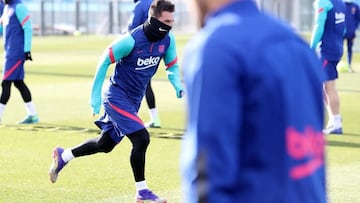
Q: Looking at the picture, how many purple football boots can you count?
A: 2